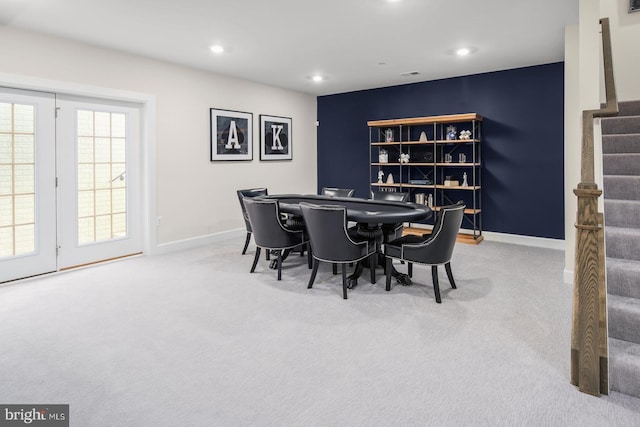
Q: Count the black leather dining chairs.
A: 6